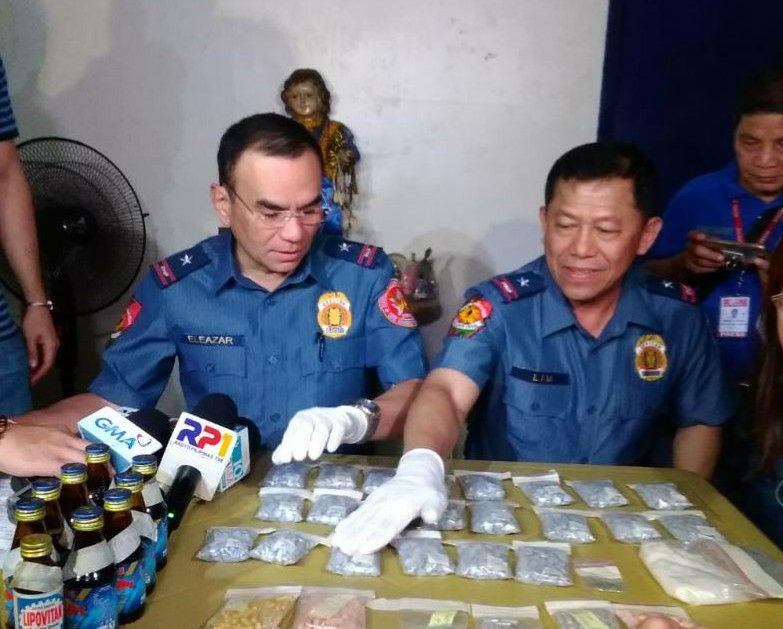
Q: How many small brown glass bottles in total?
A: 9